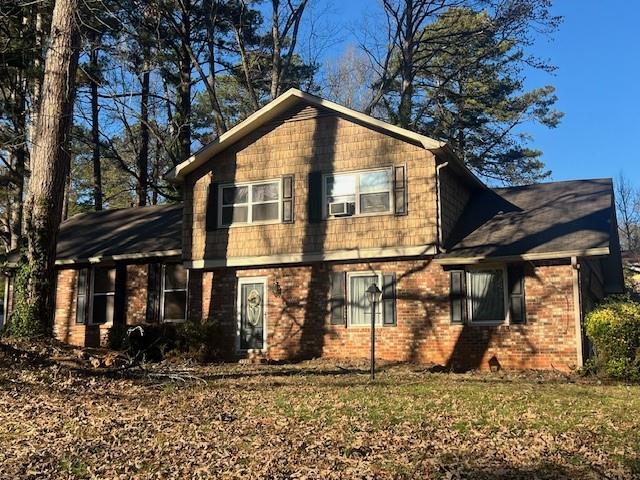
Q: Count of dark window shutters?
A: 12